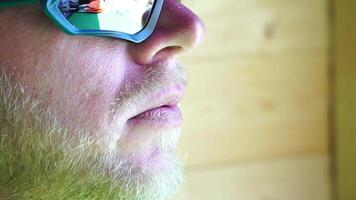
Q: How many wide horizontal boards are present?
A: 3